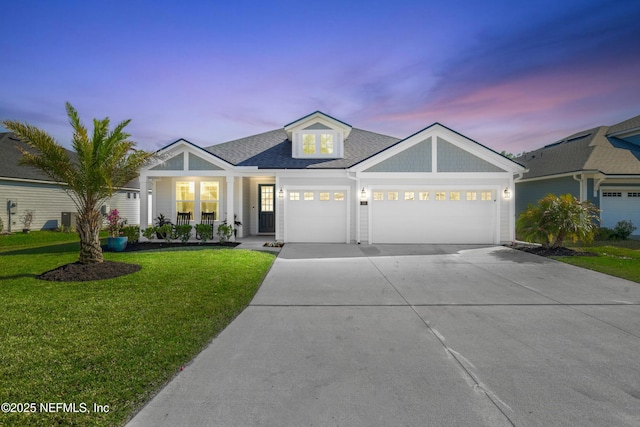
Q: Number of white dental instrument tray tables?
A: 0